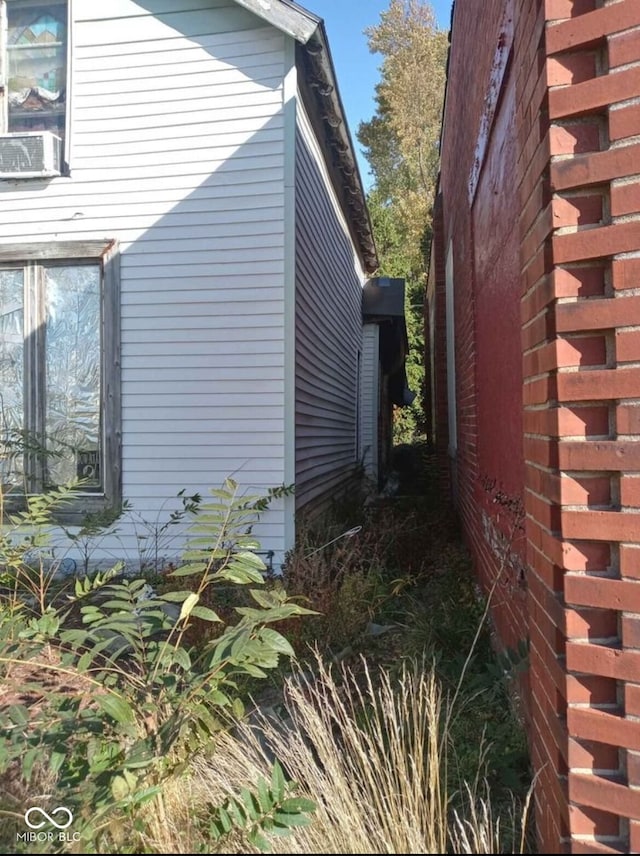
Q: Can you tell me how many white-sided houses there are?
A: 1